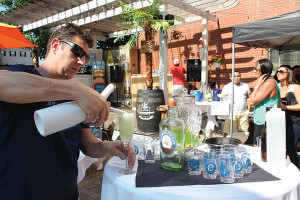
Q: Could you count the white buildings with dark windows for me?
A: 1